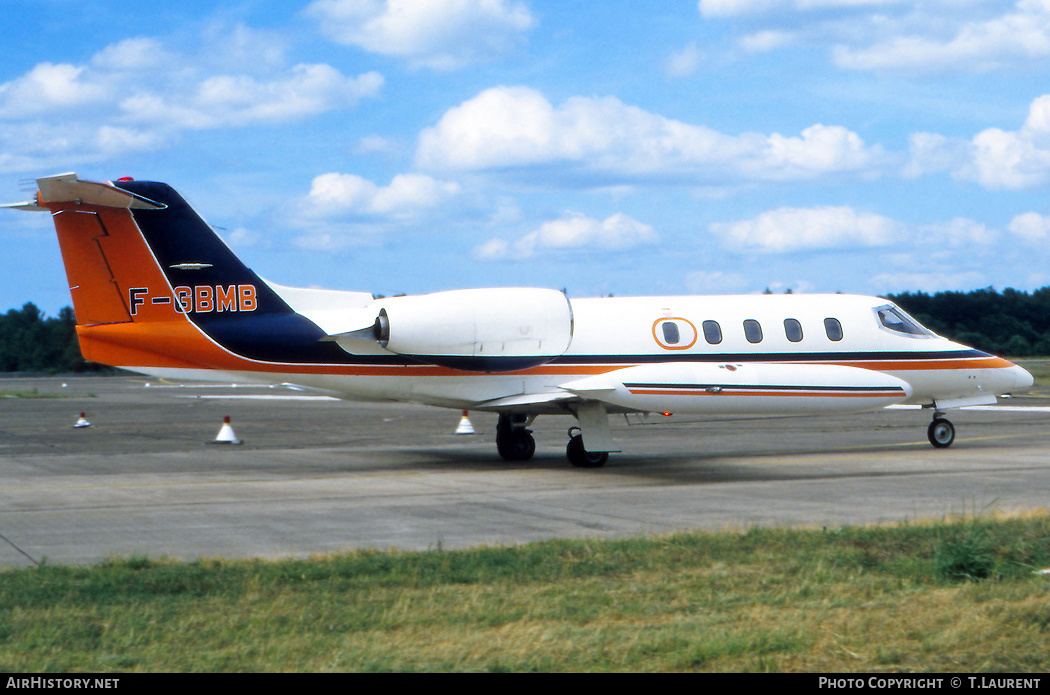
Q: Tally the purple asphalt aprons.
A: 0